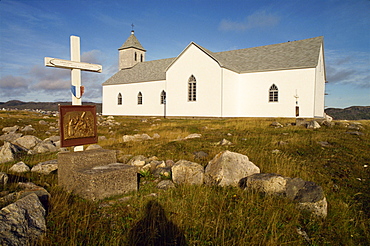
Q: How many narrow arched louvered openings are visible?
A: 2